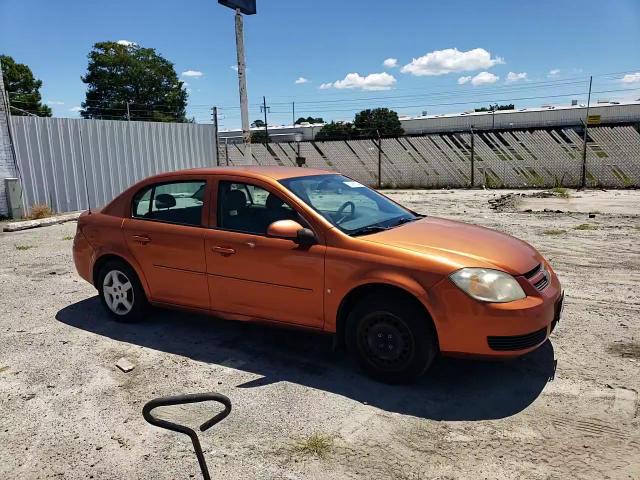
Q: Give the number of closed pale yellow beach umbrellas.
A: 0